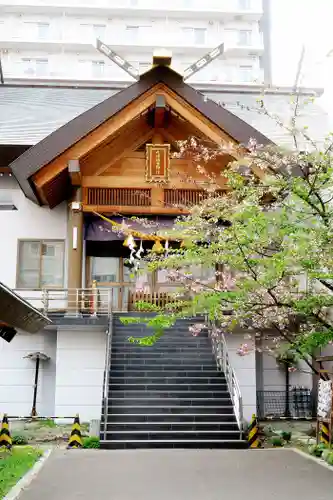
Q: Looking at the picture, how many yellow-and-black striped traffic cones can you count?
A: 4